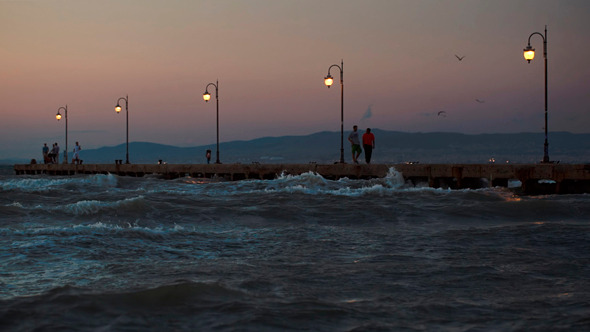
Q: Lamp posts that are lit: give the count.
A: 5